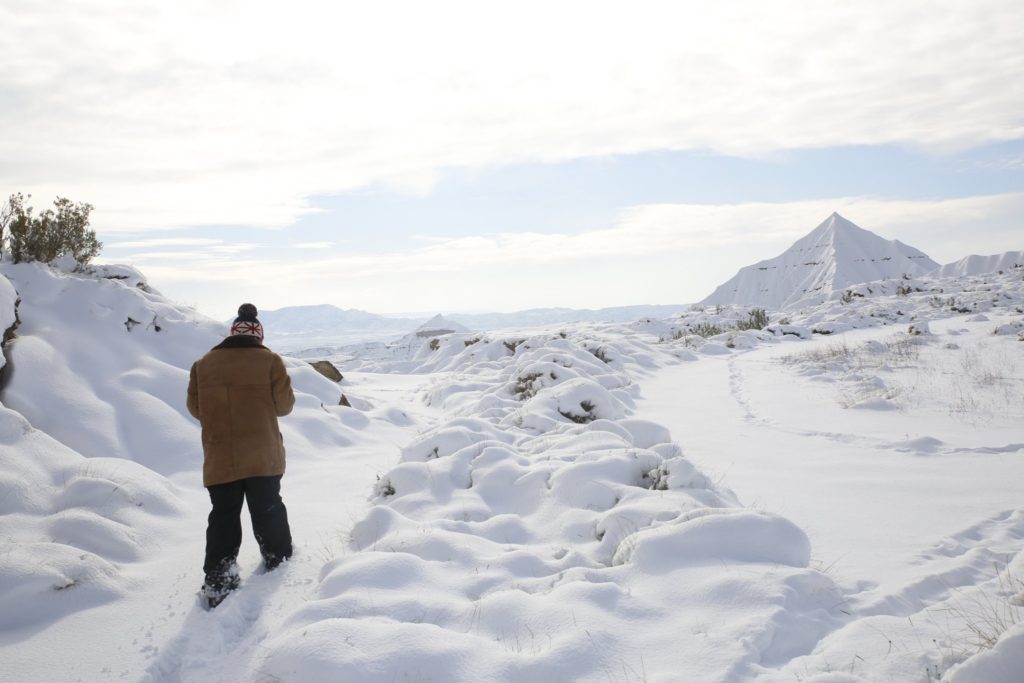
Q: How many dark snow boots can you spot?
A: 2